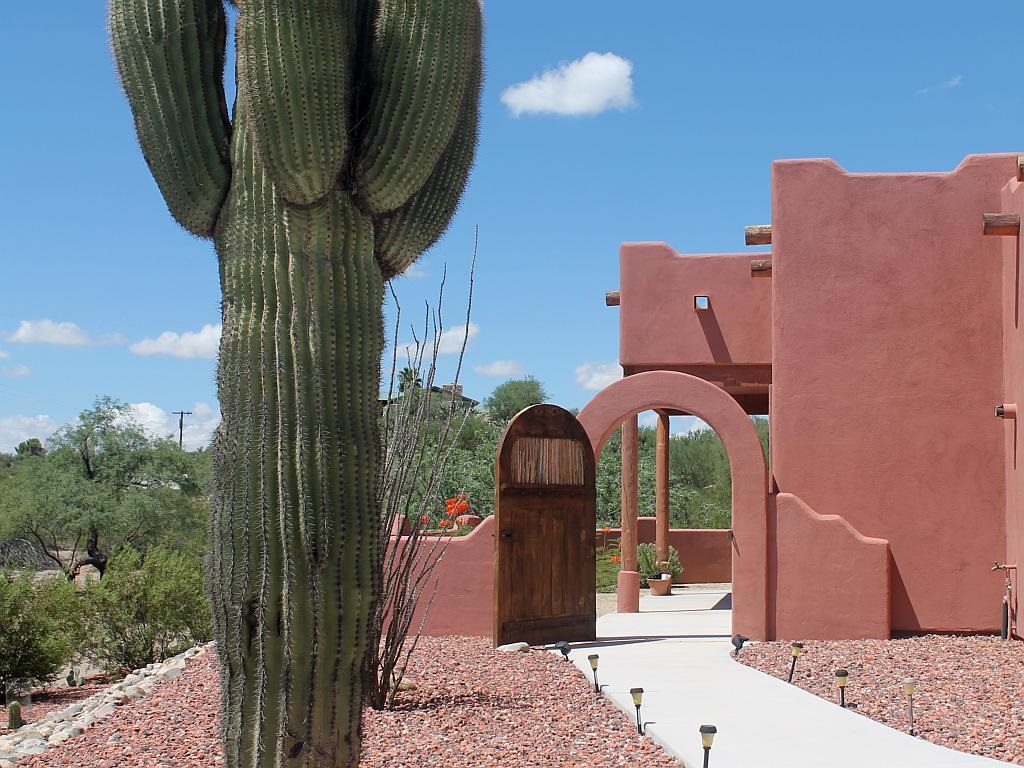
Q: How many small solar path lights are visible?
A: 6